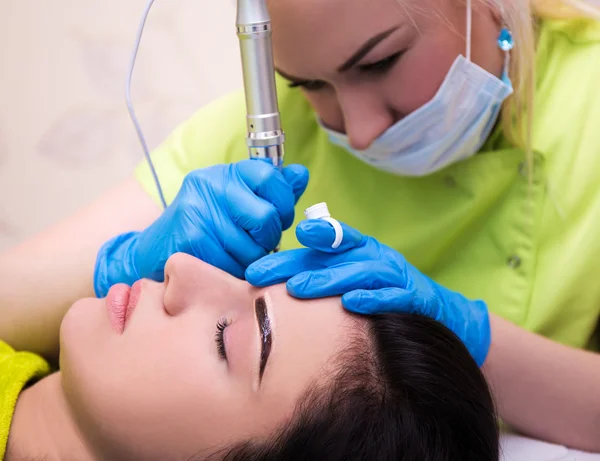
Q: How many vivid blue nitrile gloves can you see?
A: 2